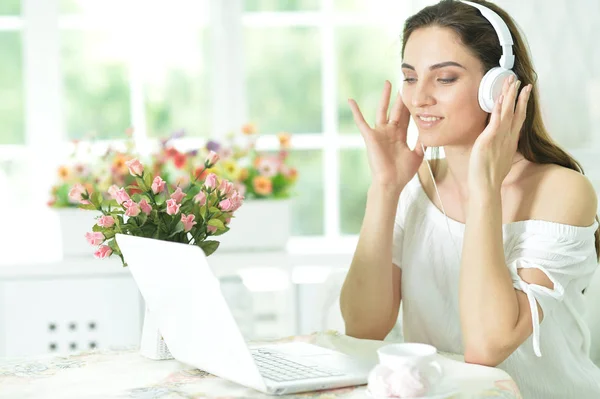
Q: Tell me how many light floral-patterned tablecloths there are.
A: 1